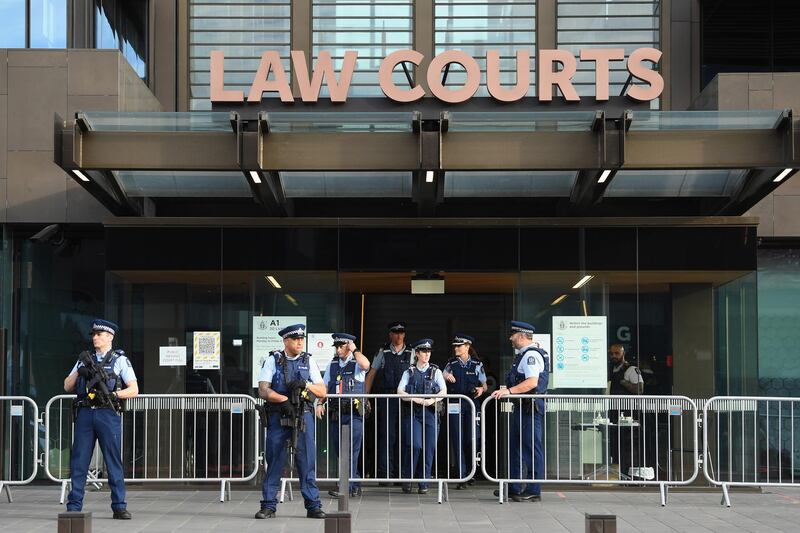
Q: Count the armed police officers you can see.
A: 2